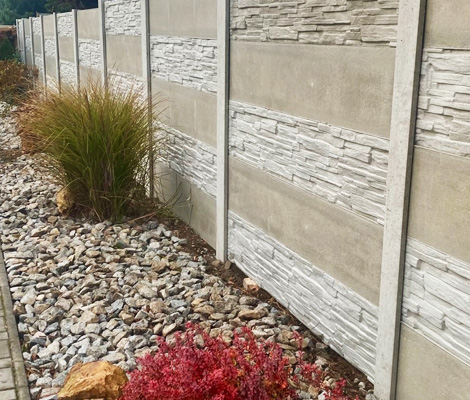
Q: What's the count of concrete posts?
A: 10